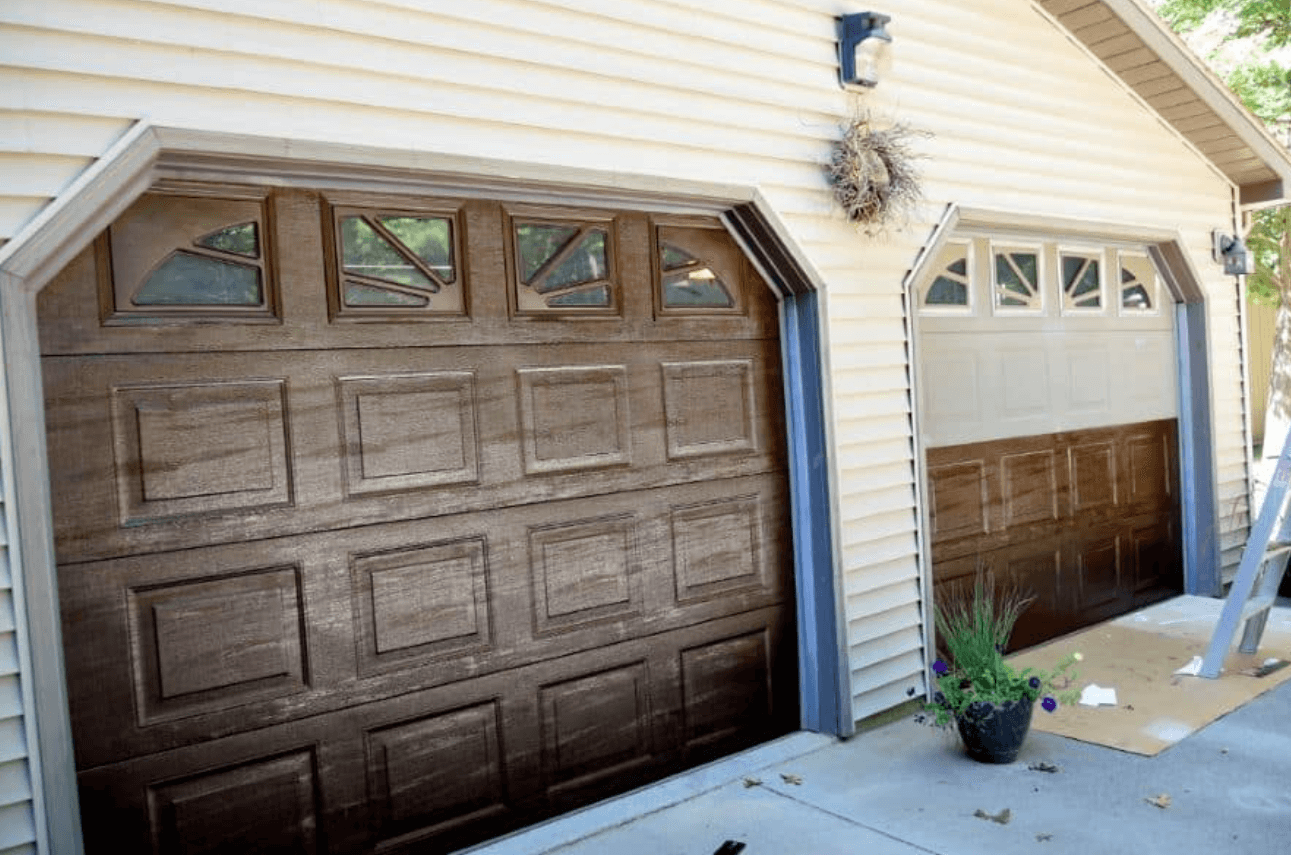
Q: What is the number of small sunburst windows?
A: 8